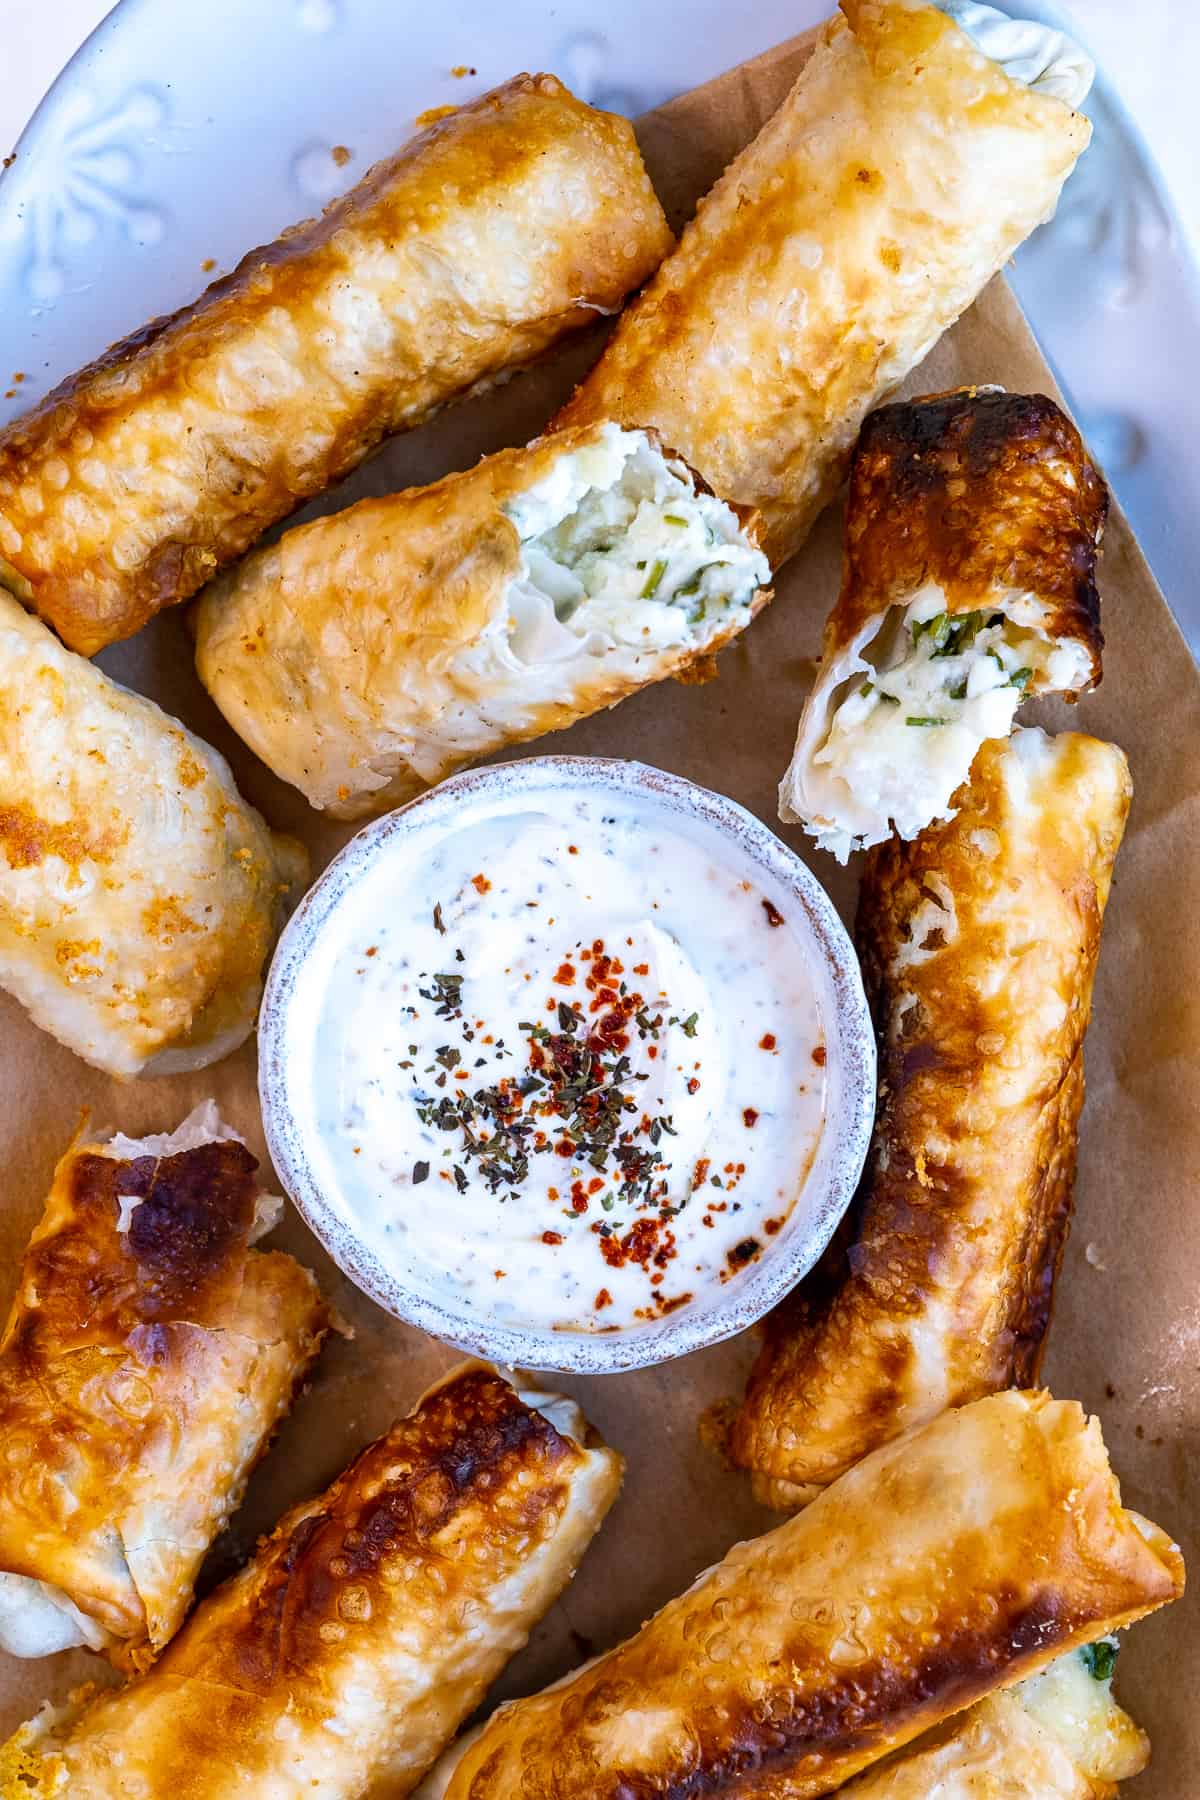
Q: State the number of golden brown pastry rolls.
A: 10